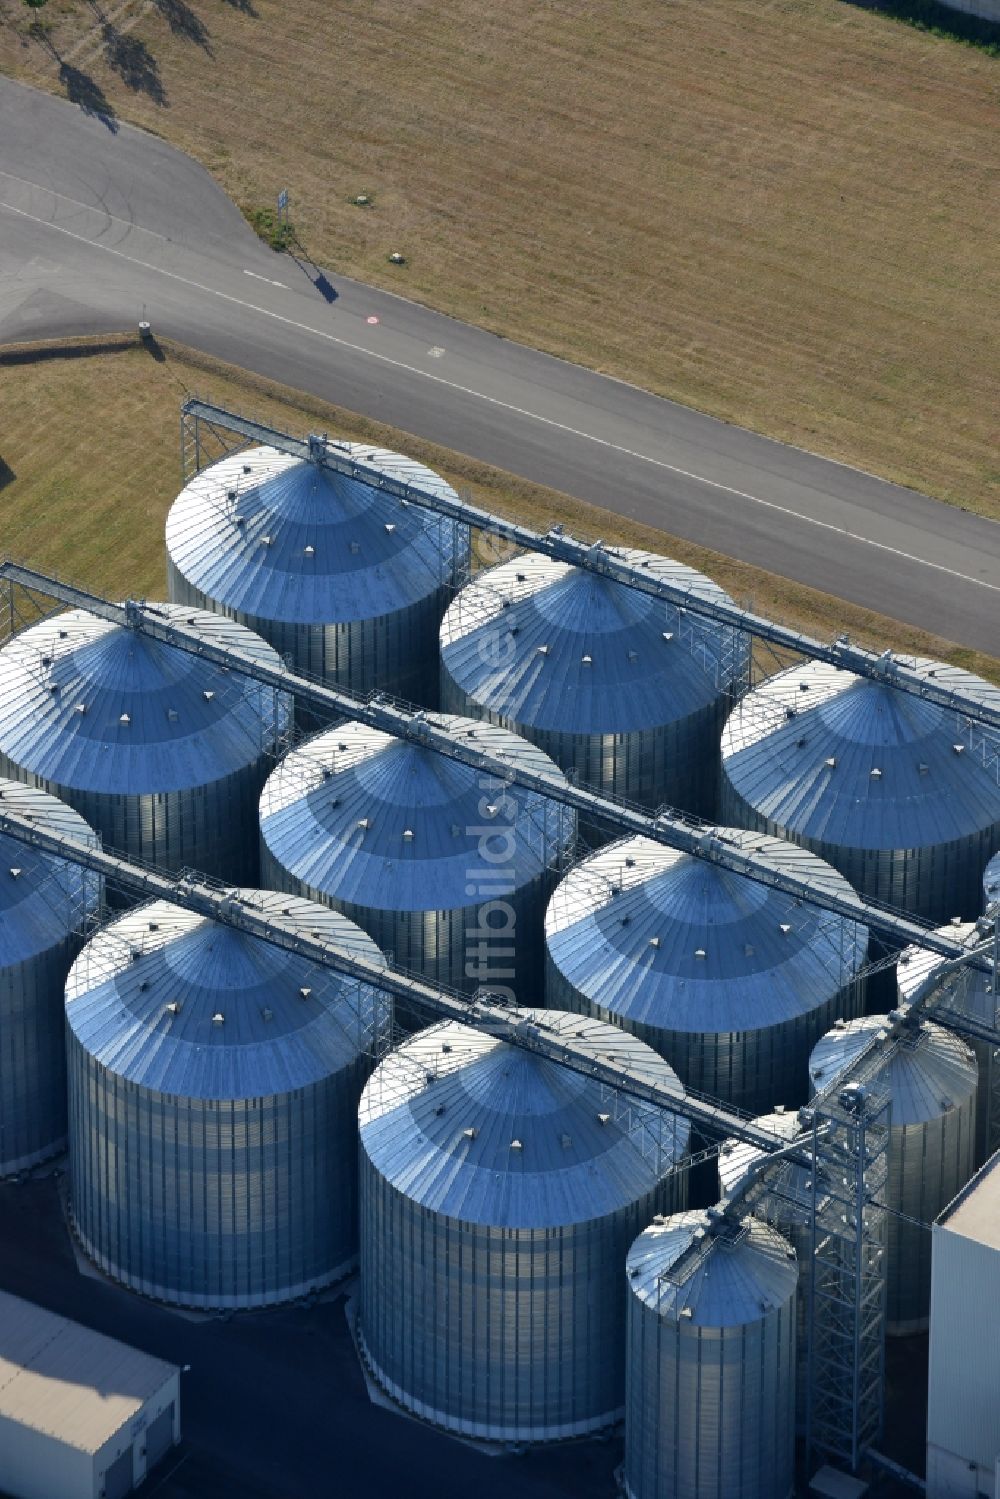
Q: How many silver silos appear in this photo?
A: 14